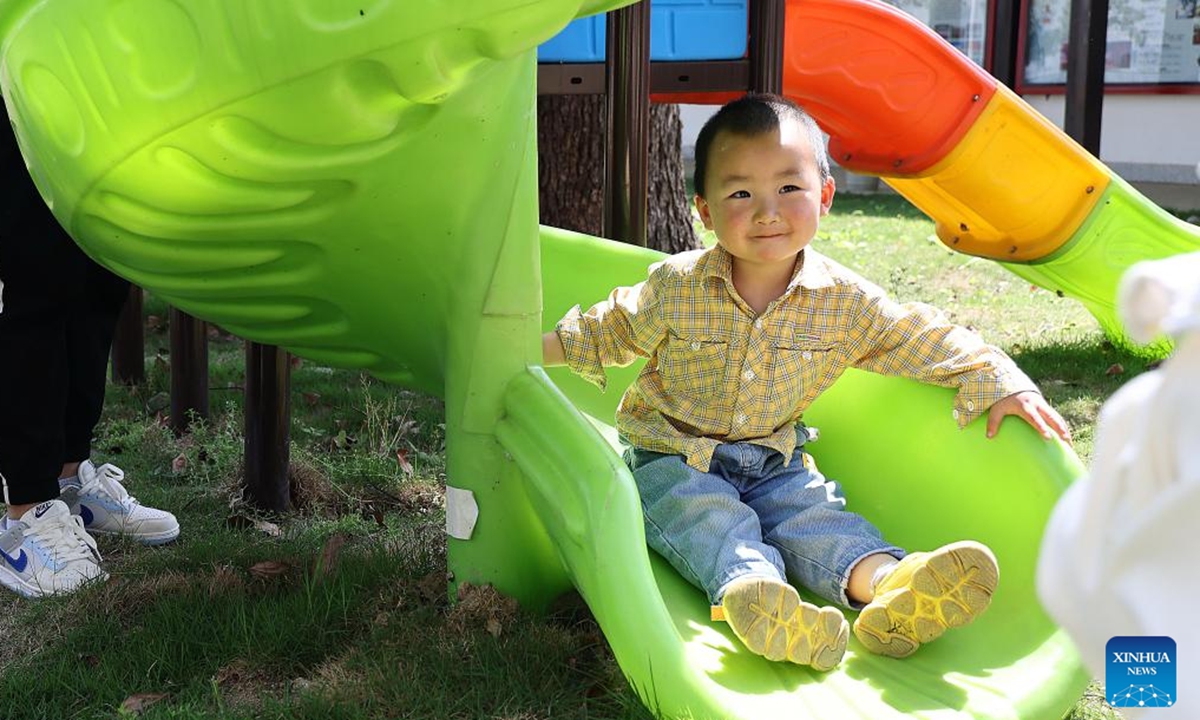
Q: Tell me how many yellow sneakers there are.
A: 2